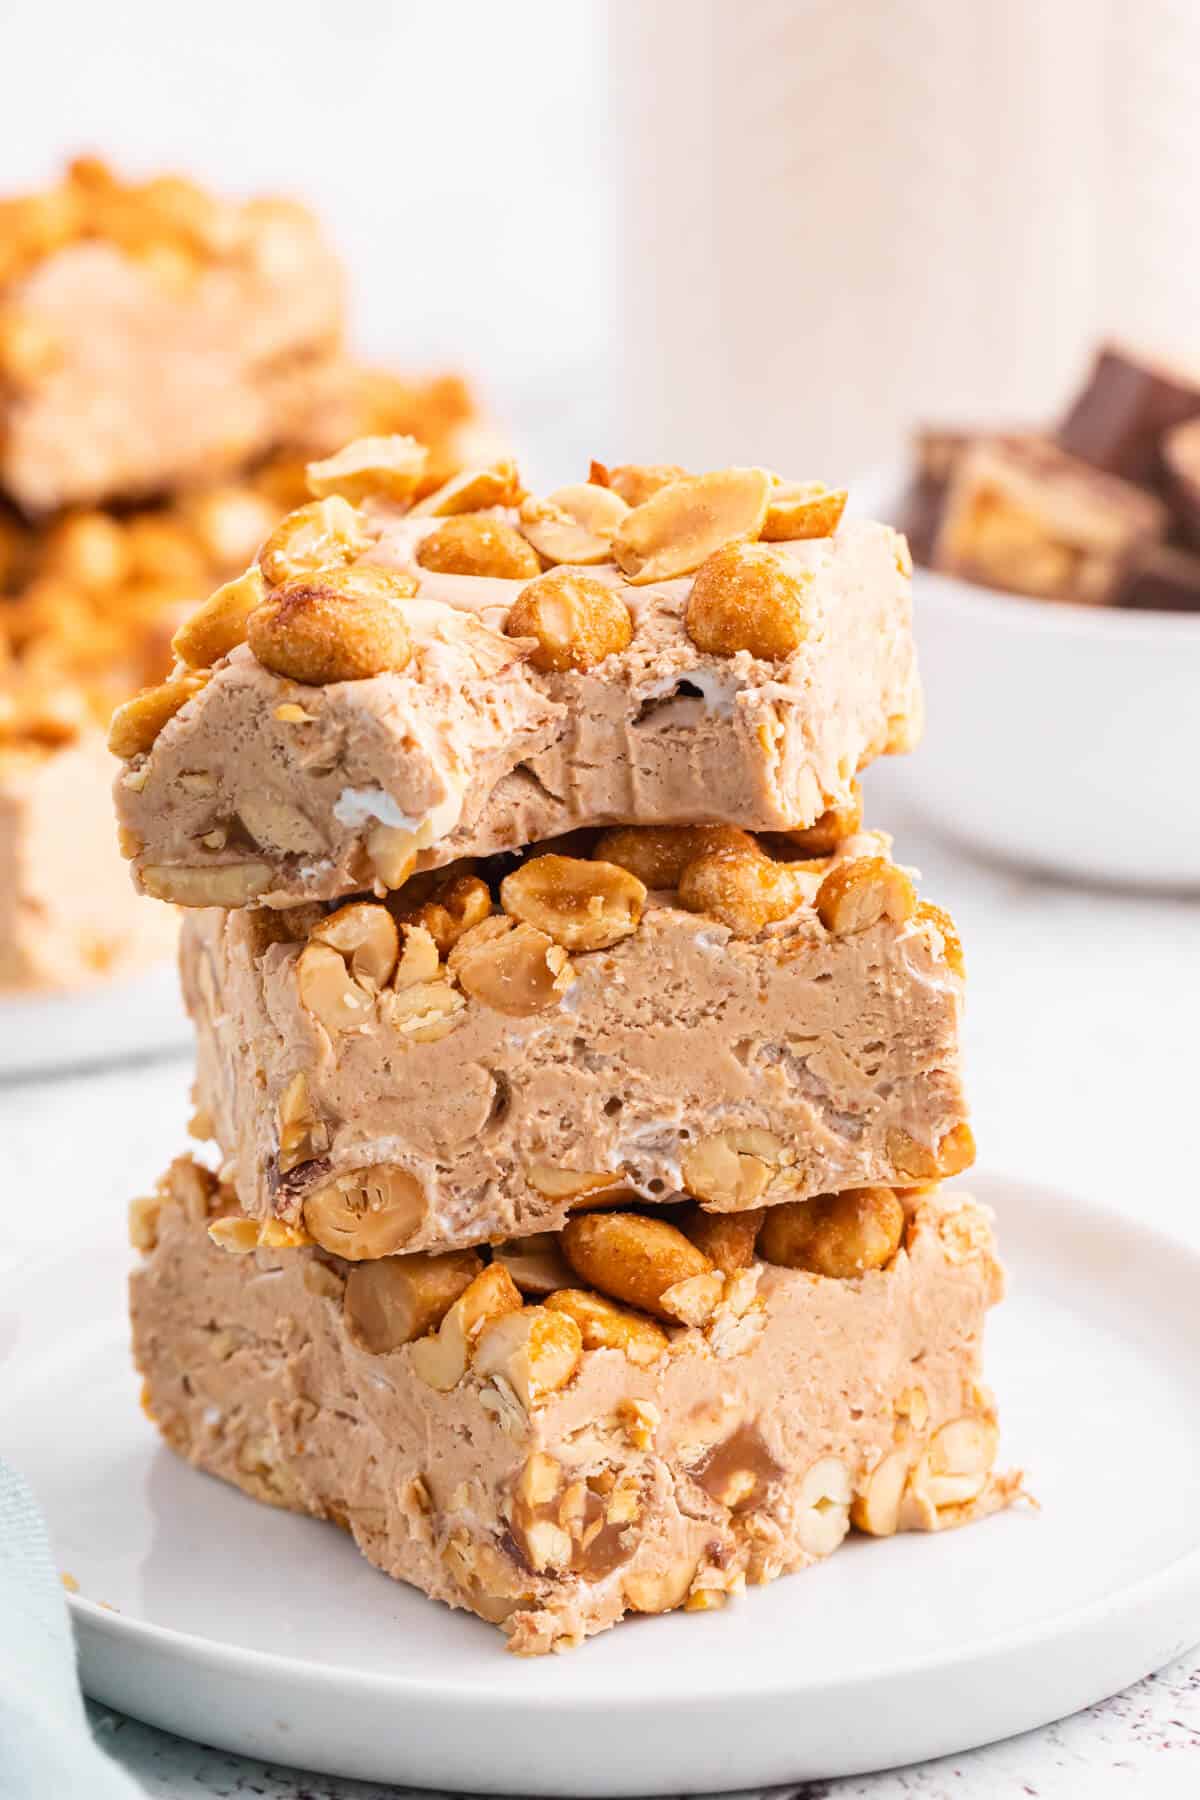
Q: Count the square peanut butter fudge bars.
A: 3